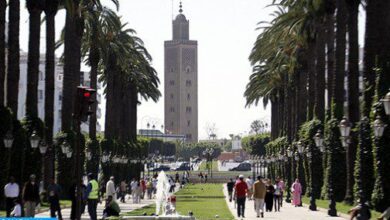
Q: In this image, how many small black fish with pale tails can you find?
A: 0